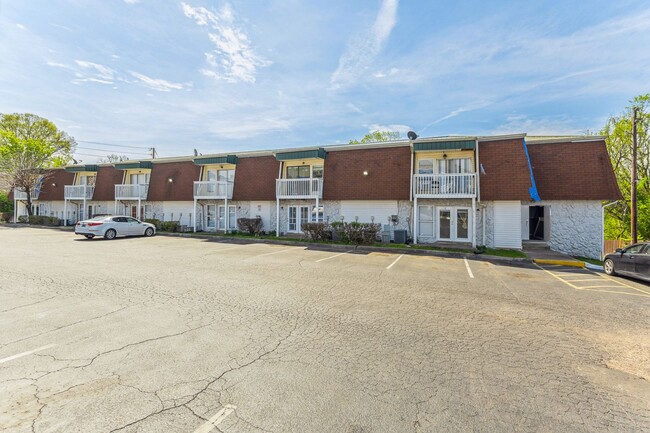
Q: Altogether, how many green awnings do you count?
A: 5